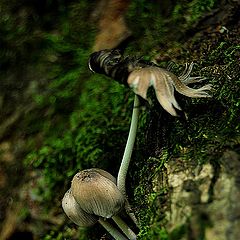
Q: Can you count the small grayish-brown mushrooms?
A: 2